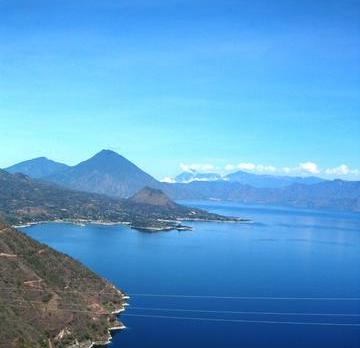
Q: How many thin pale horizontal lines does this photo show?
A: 3